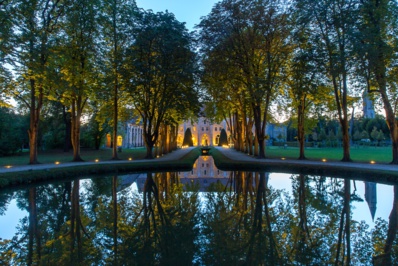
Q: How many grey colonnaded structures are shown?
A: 1